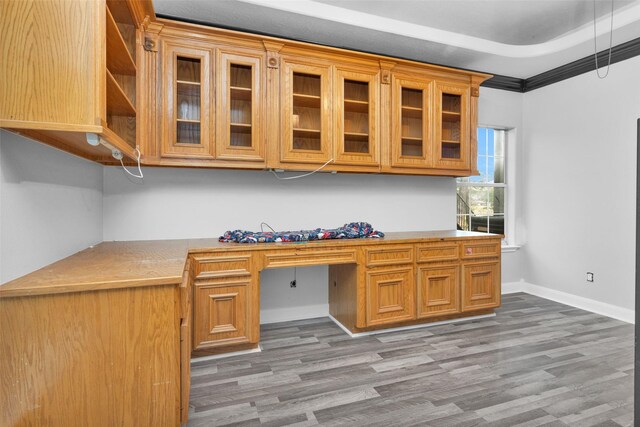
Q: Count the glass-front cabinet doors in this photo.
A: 6